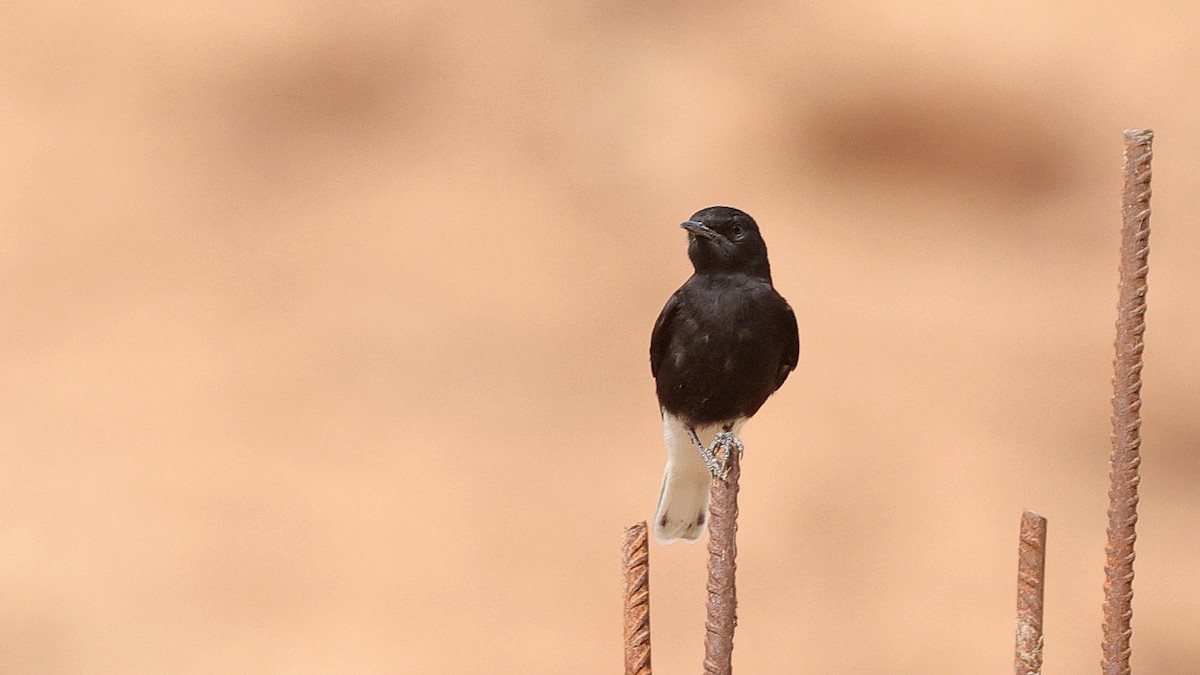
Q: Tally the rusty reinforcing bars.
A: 4